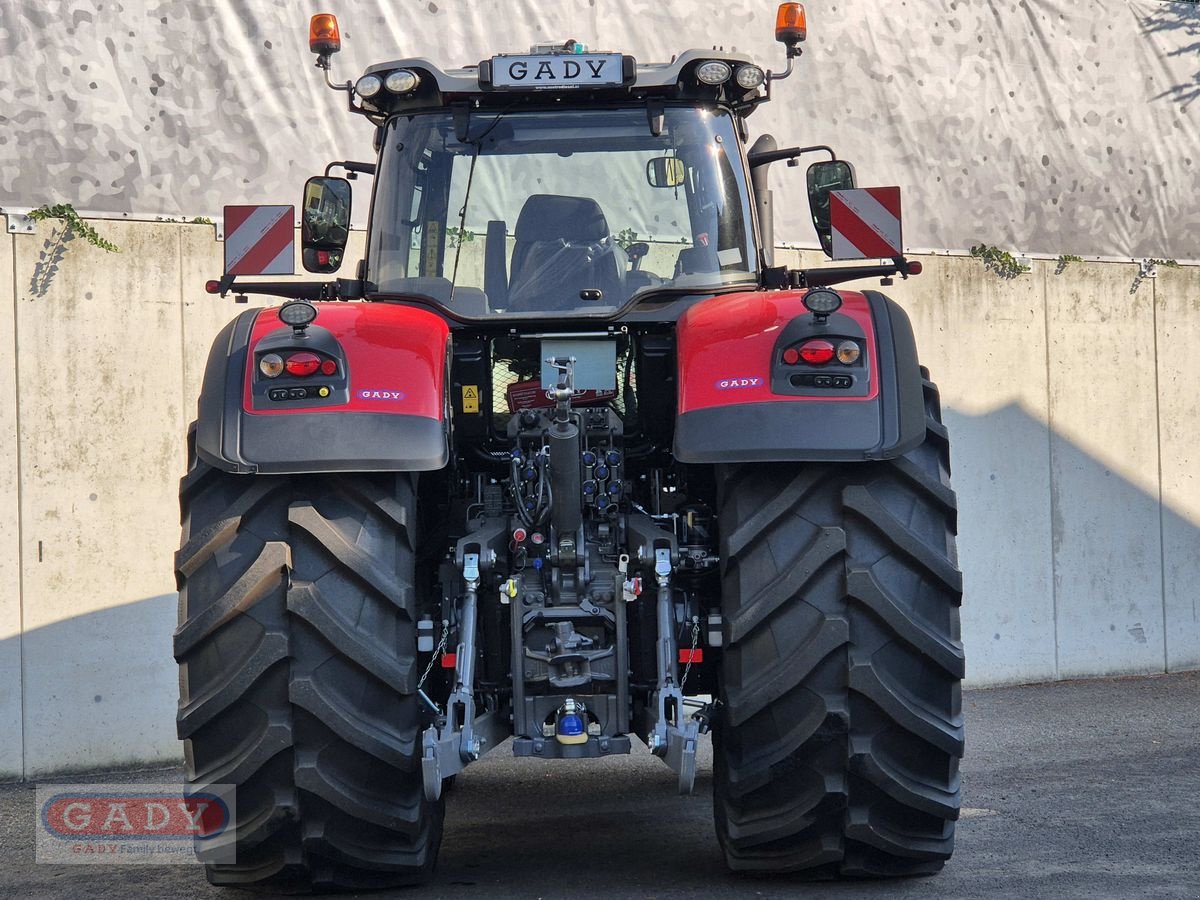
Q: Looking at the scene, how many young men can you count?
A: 0